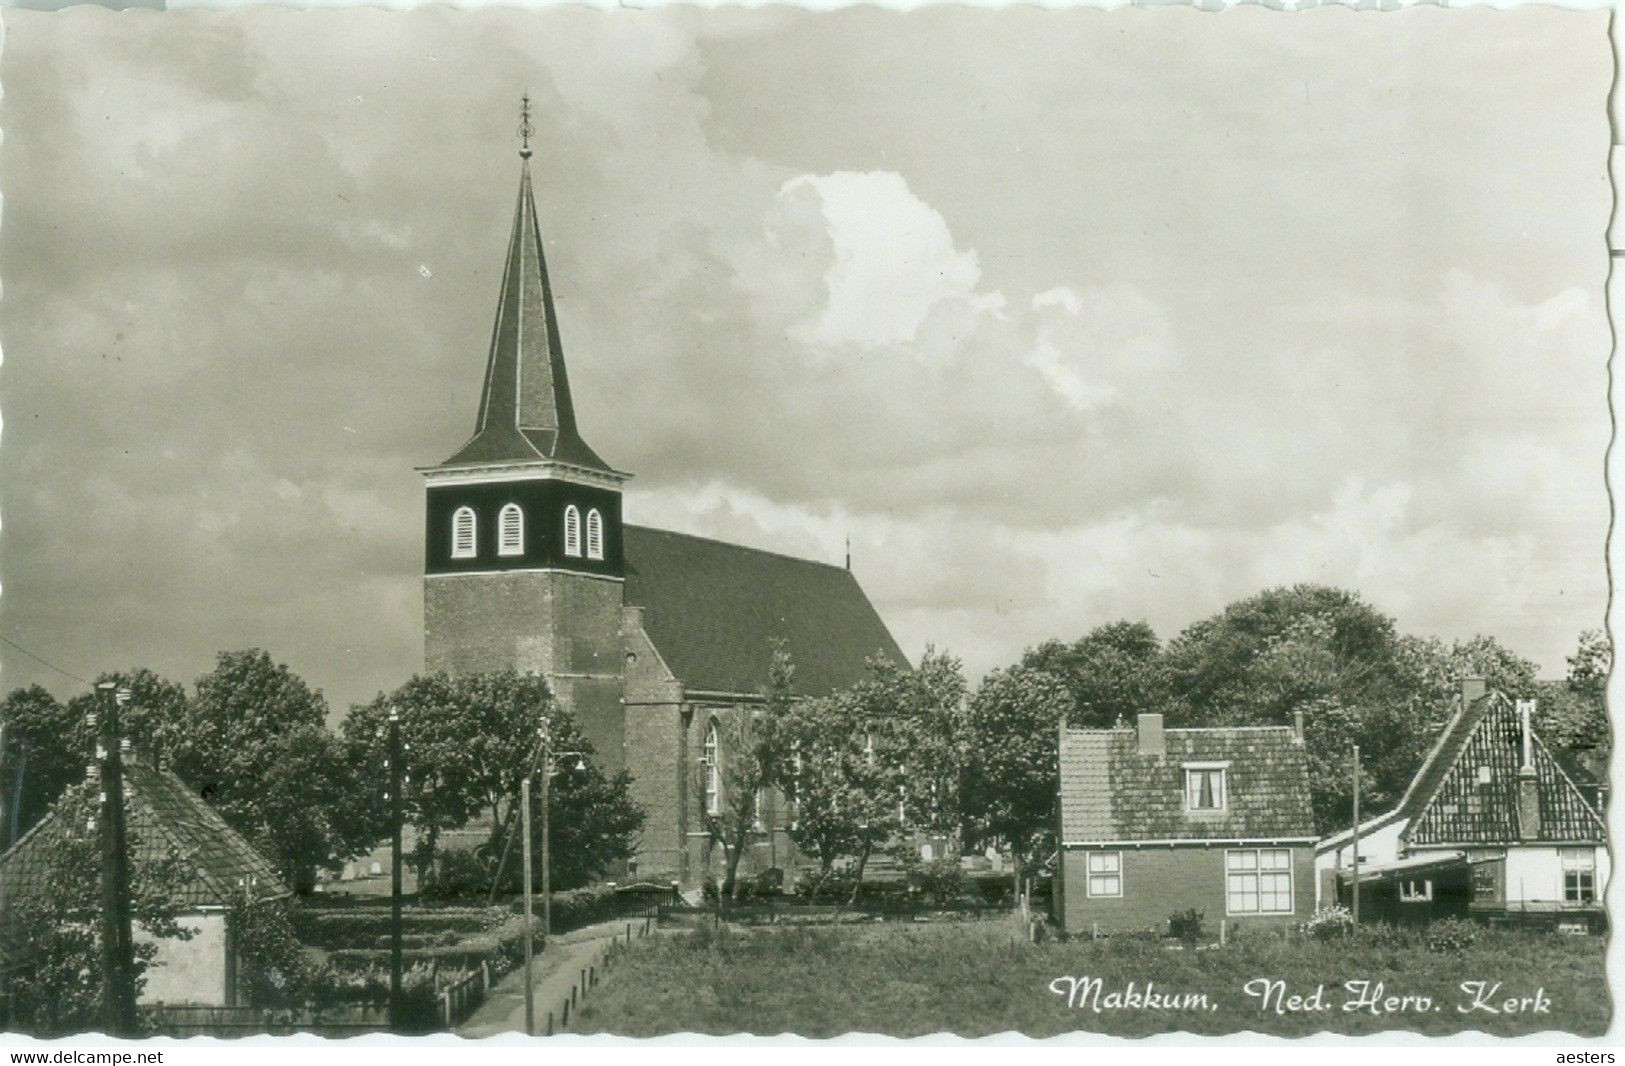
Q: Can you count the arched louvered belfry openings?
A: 4